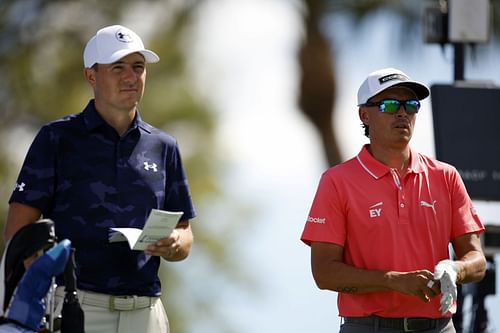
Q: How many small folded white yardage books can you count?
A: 1